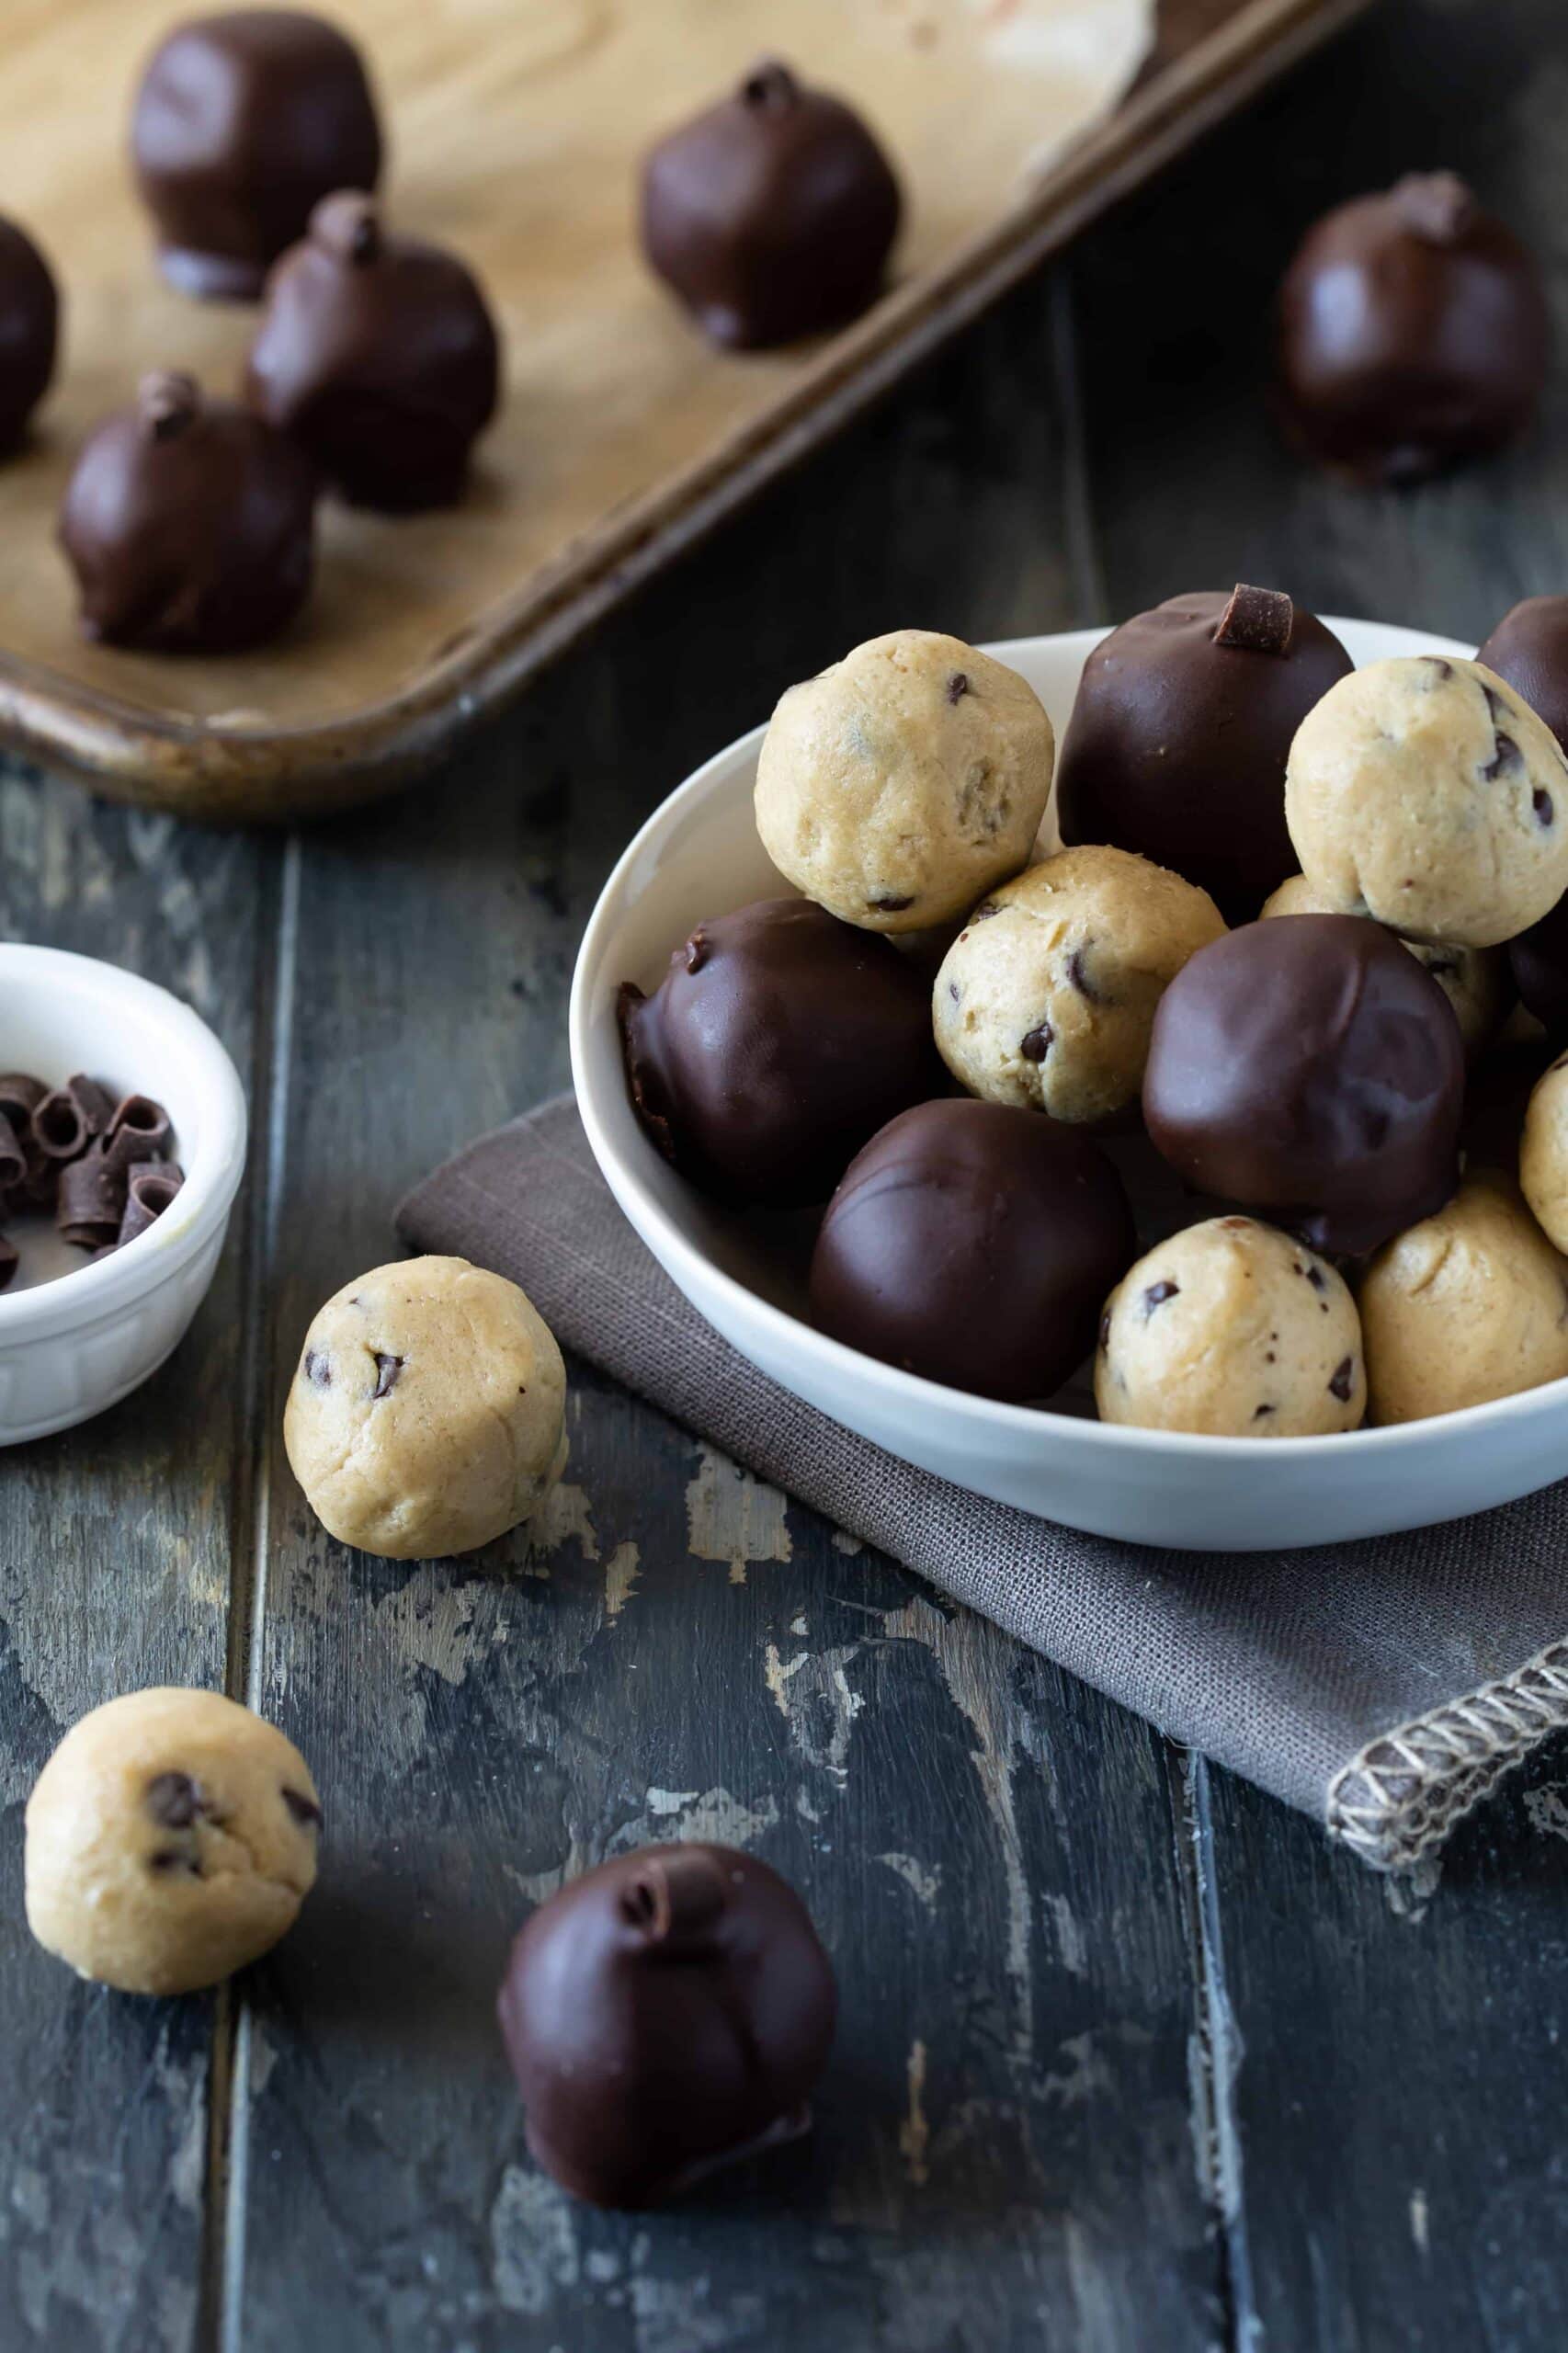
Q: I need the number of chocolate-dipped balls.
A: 13